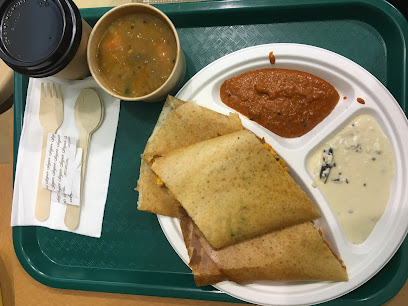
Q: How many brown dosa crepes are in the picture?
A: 3